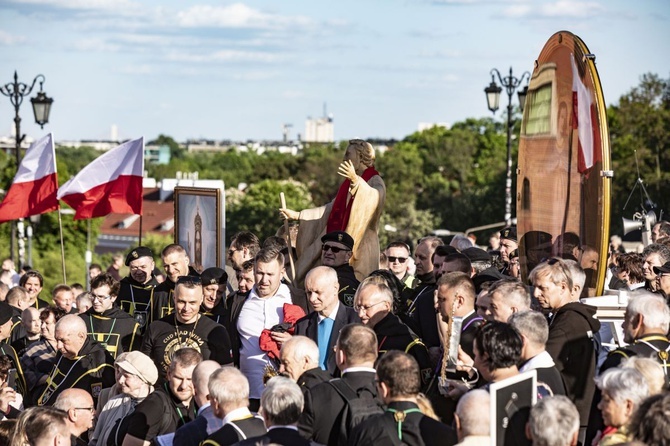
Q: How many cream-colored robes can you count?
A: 1